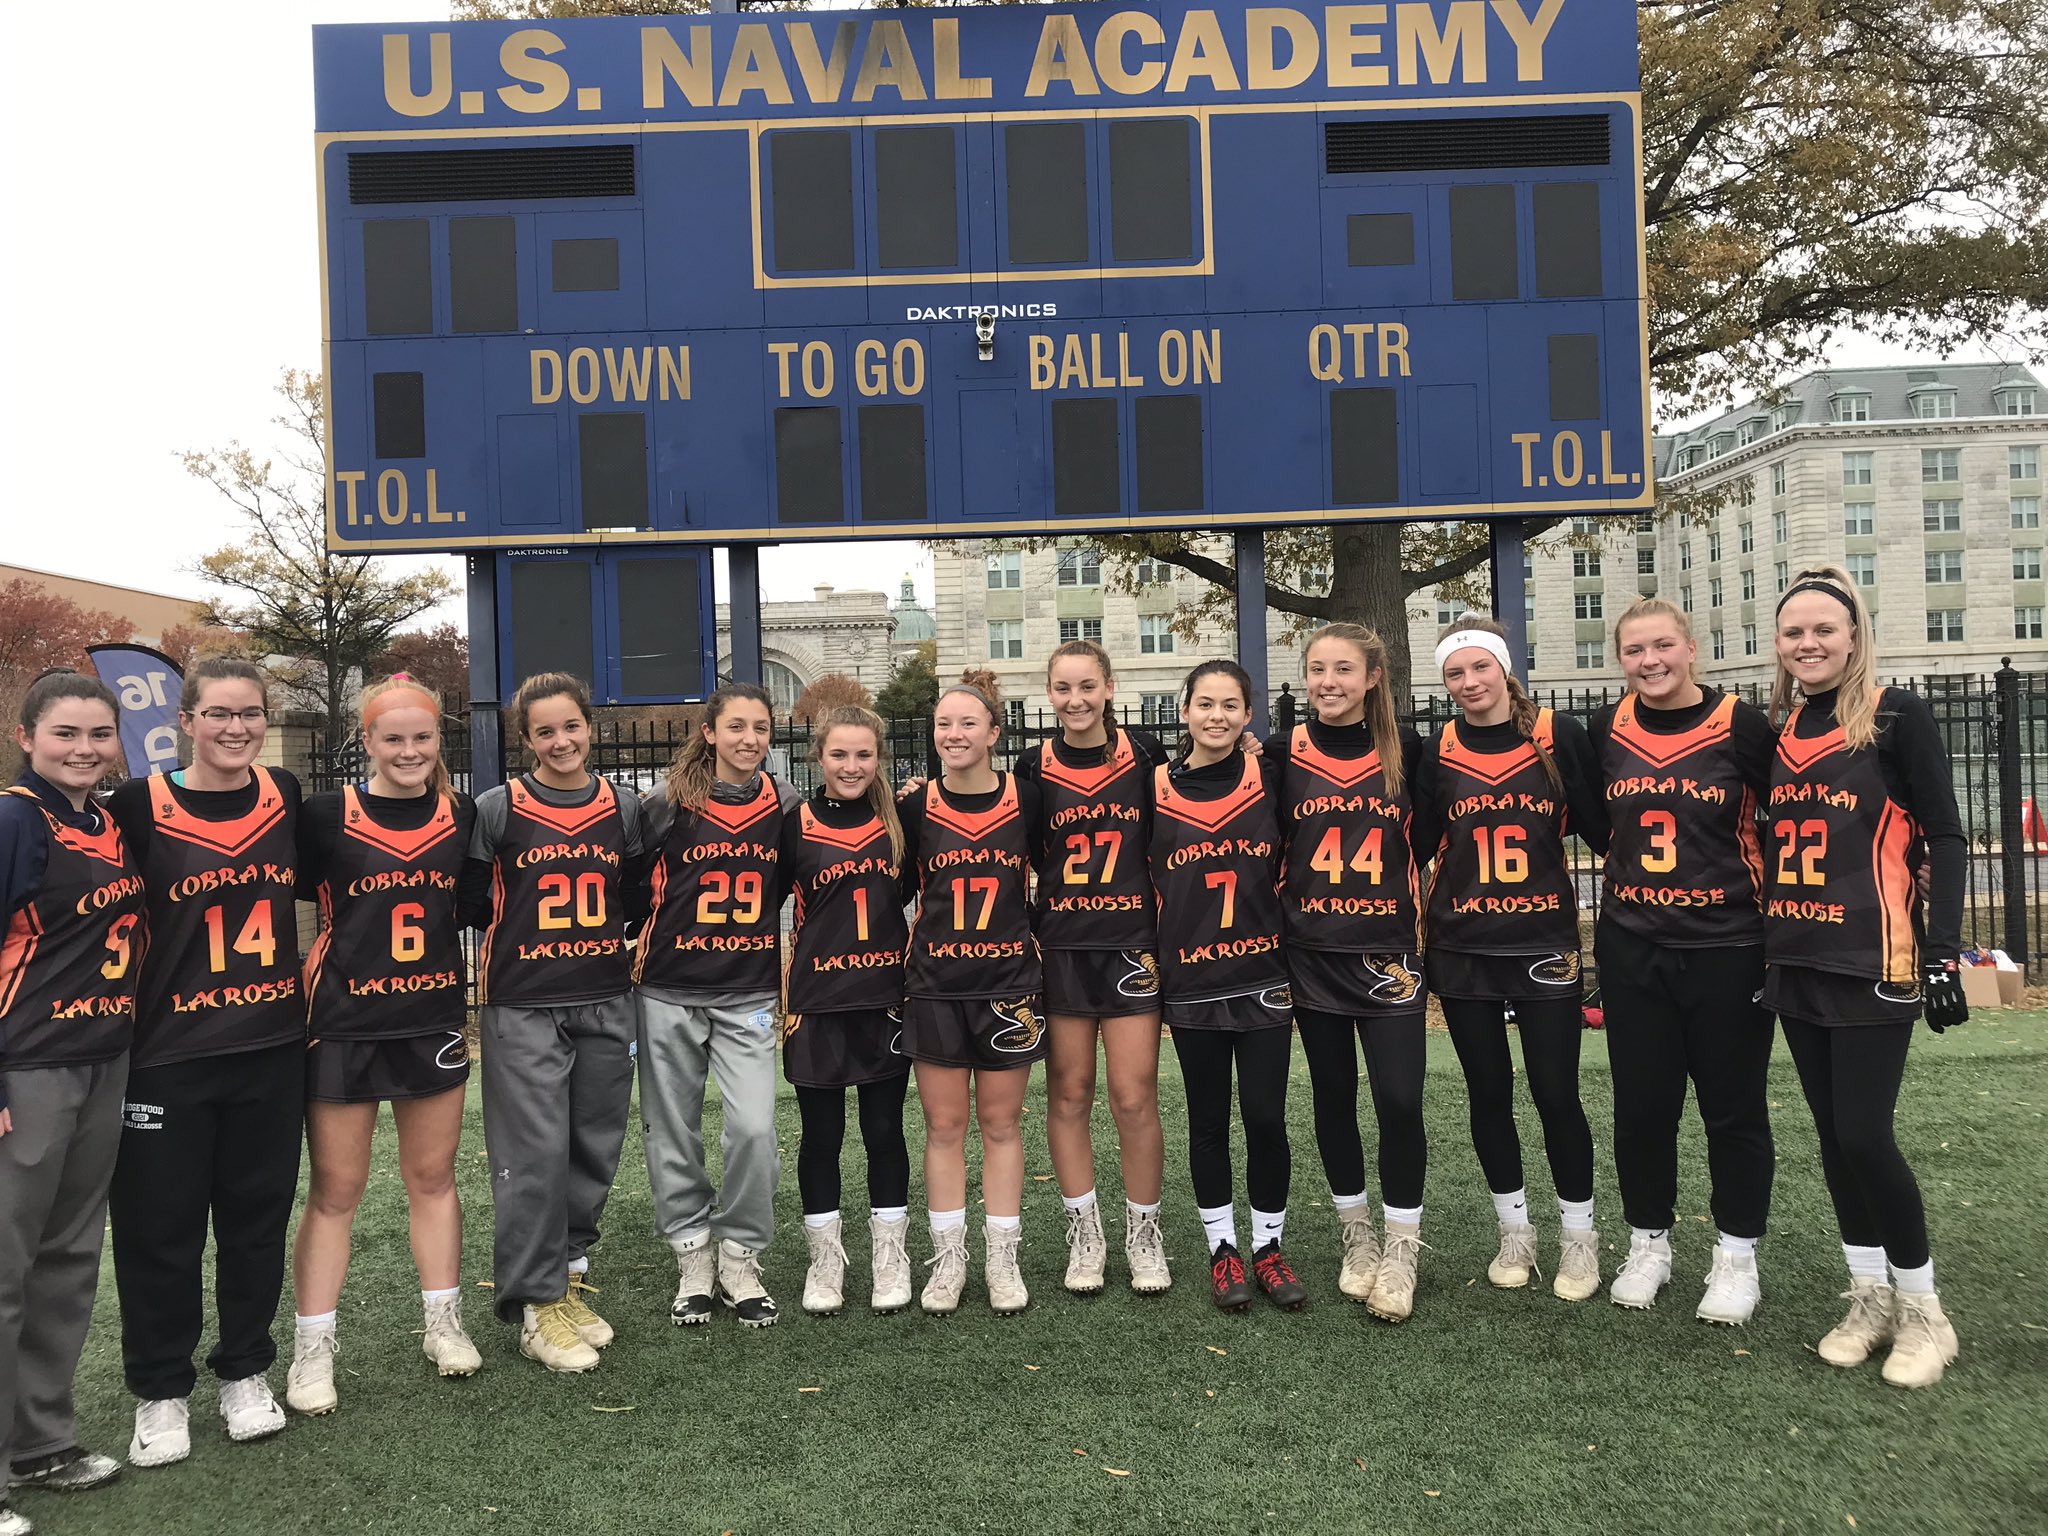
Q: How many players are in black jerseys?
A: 13